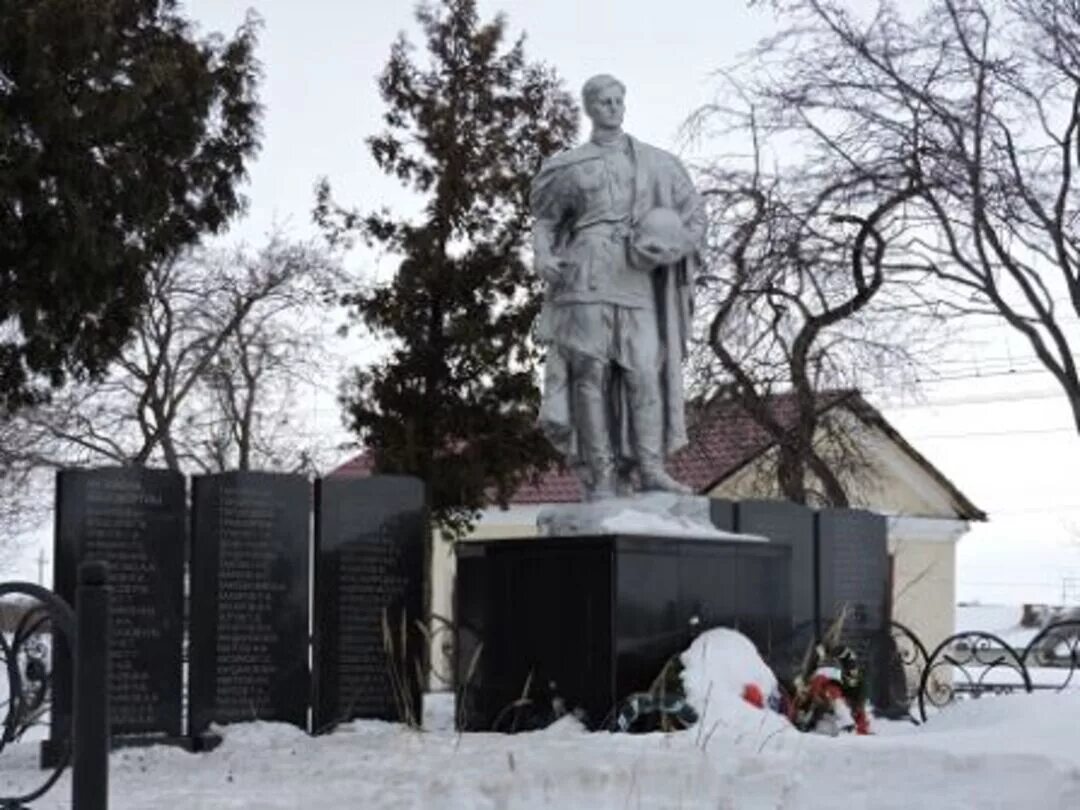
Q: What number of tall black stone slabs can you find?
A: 6